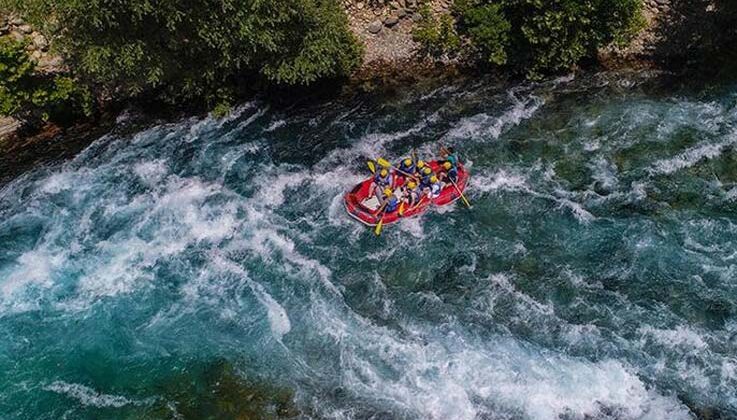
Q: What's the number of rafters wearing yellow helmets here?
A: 8